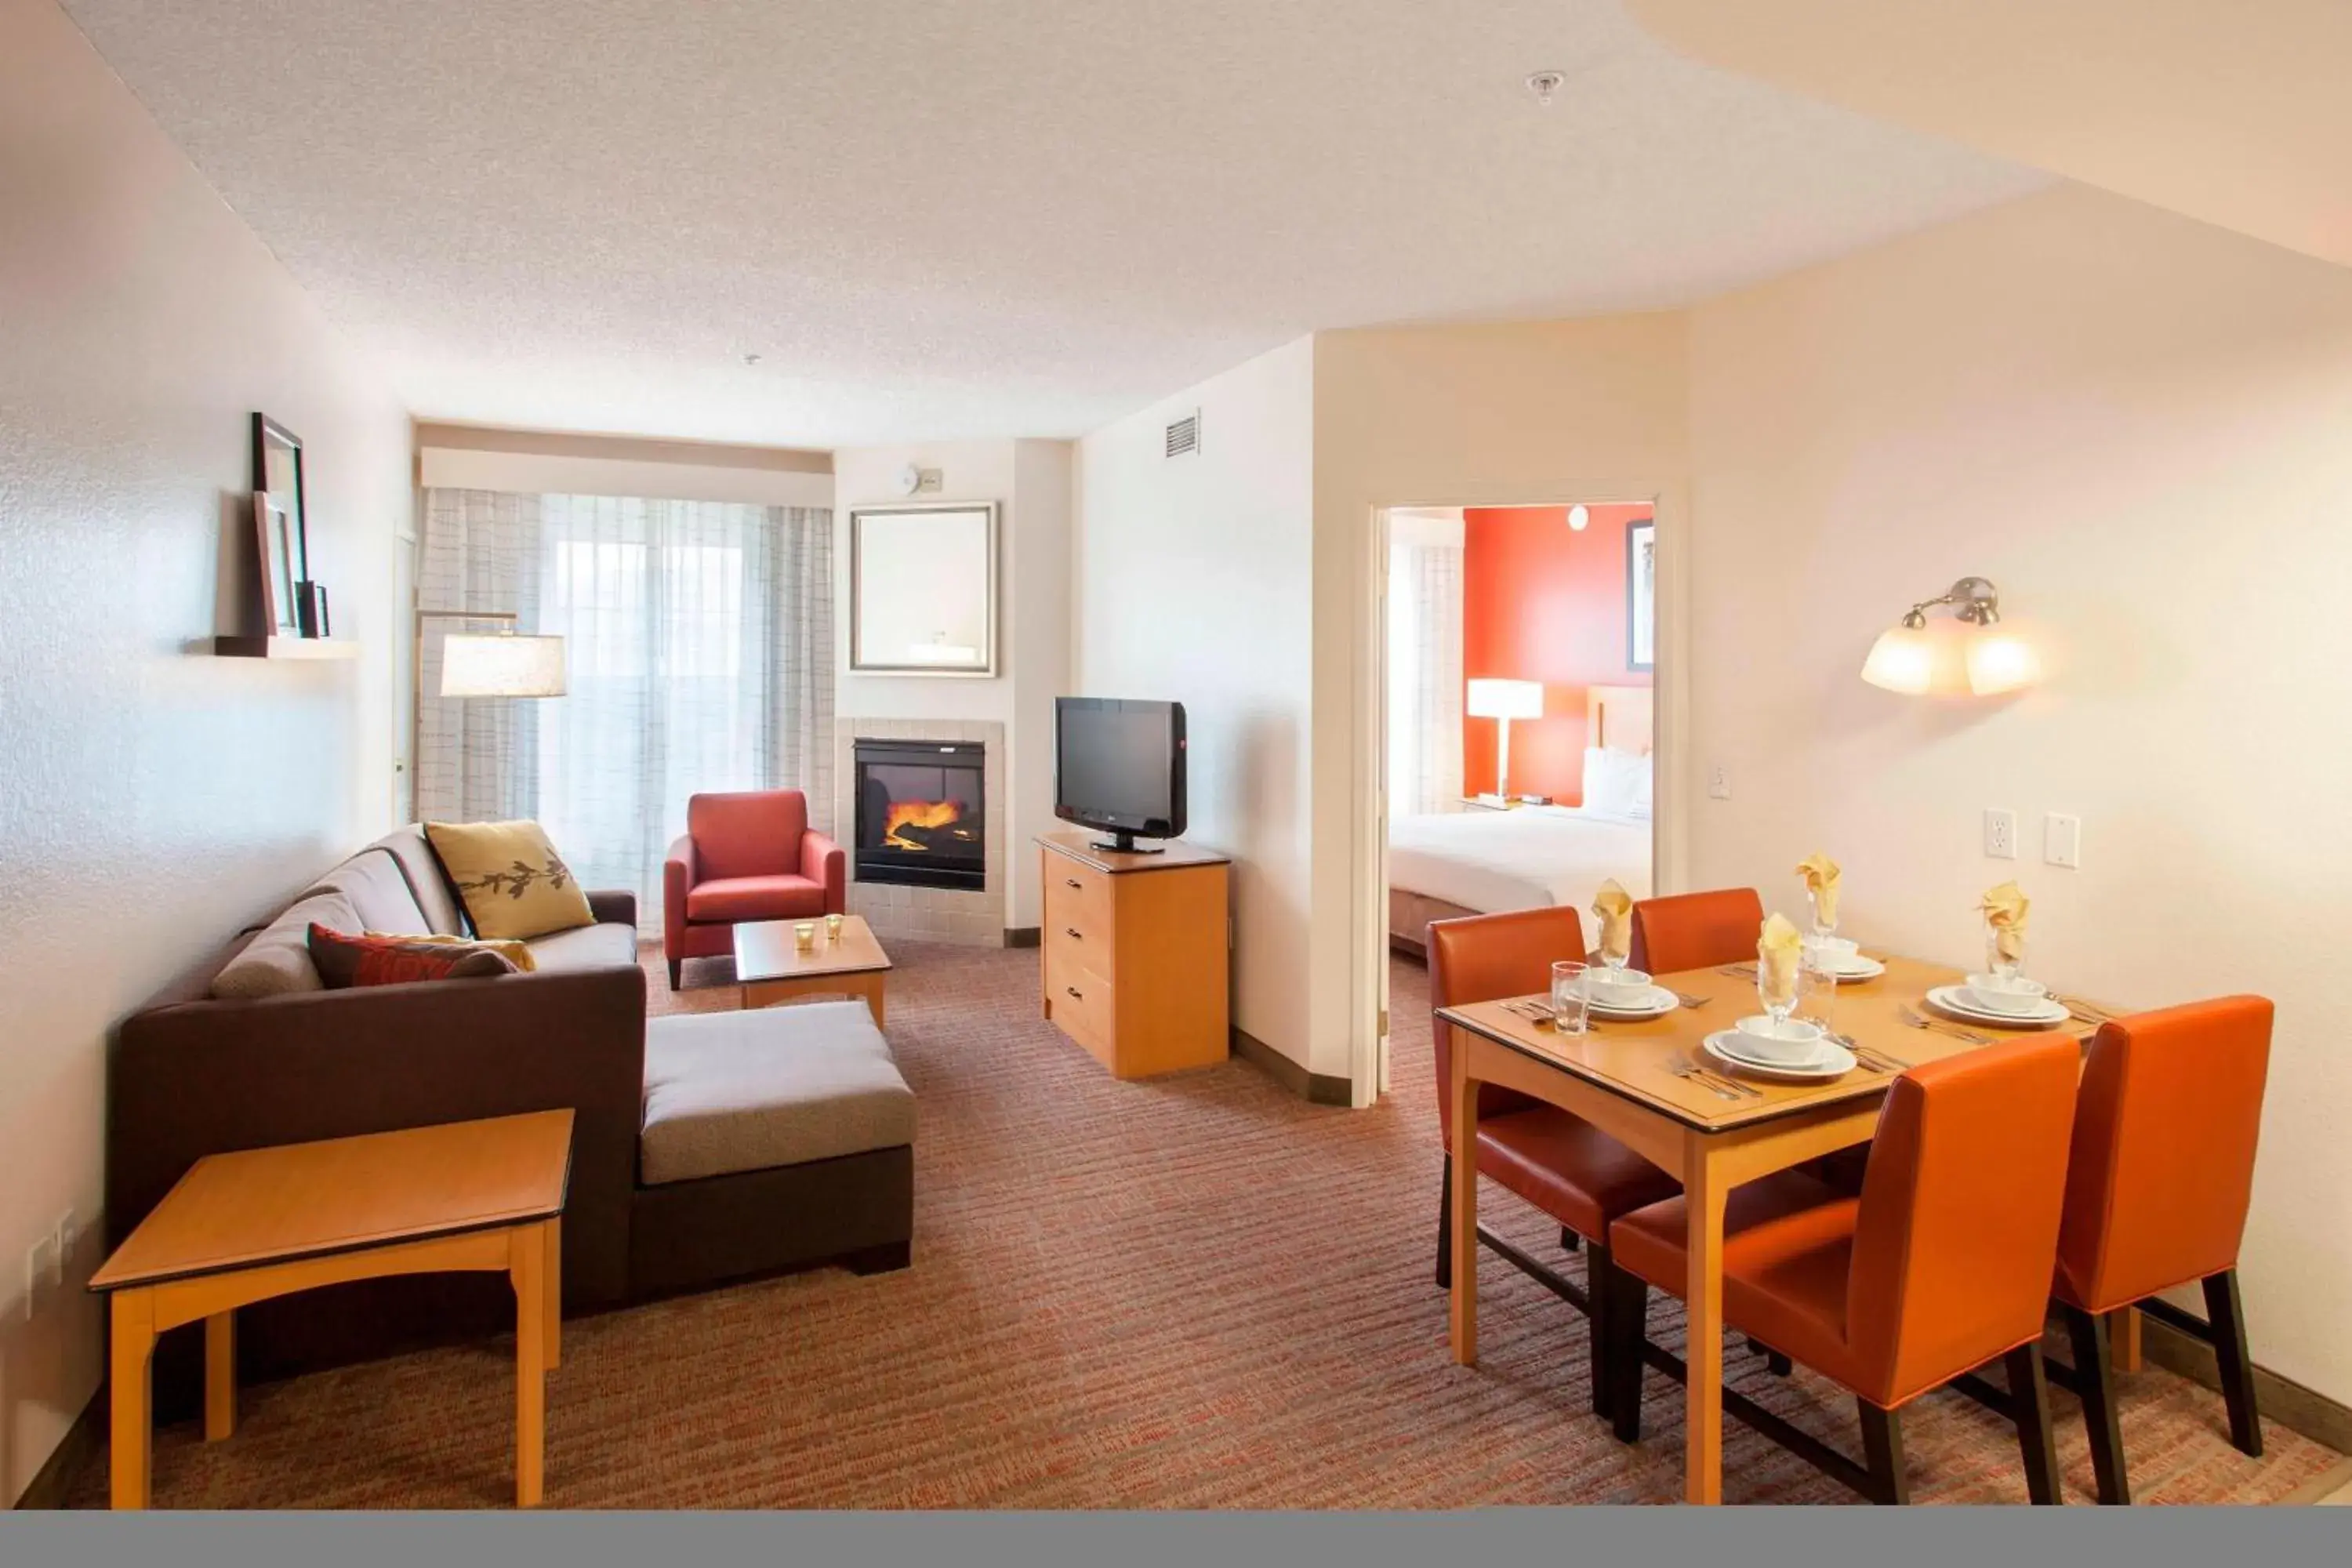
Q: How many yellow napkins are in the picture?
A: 4